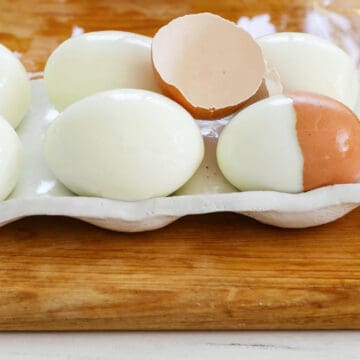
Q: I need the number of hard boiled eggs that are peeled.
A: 5